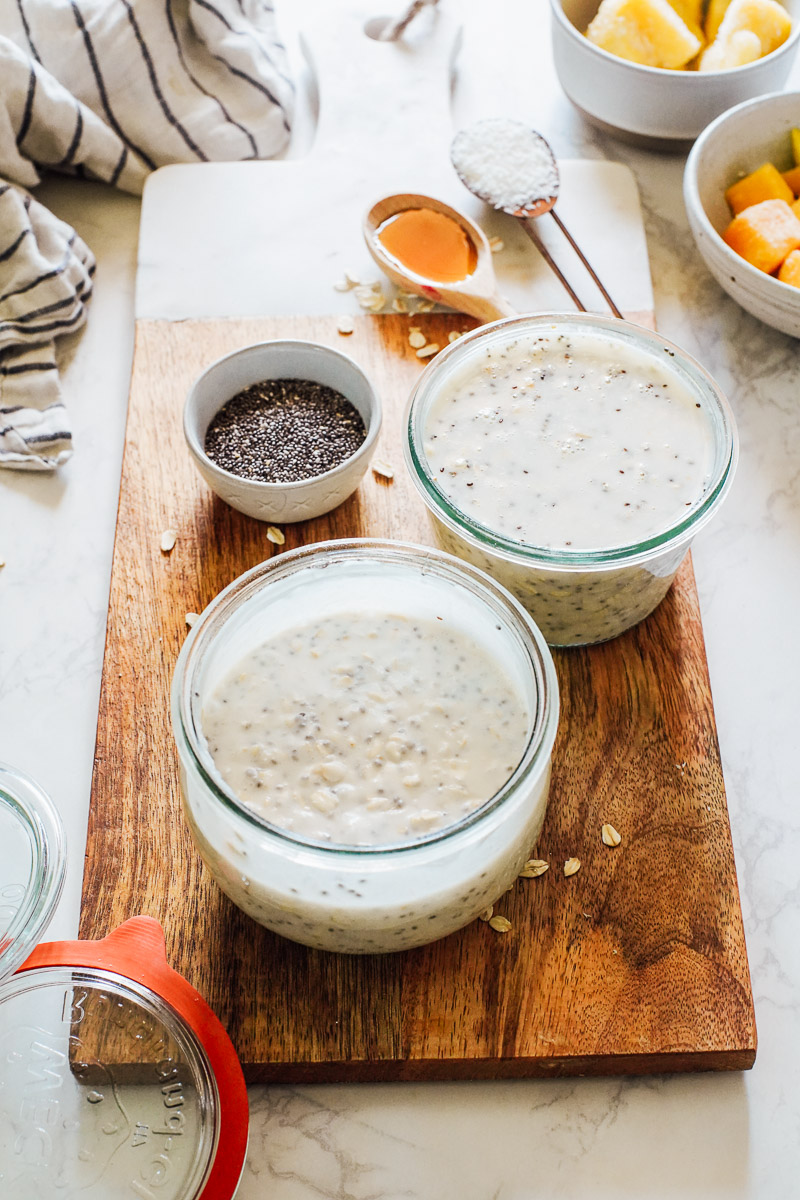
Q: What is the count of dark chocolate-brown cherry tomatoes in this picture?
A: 0